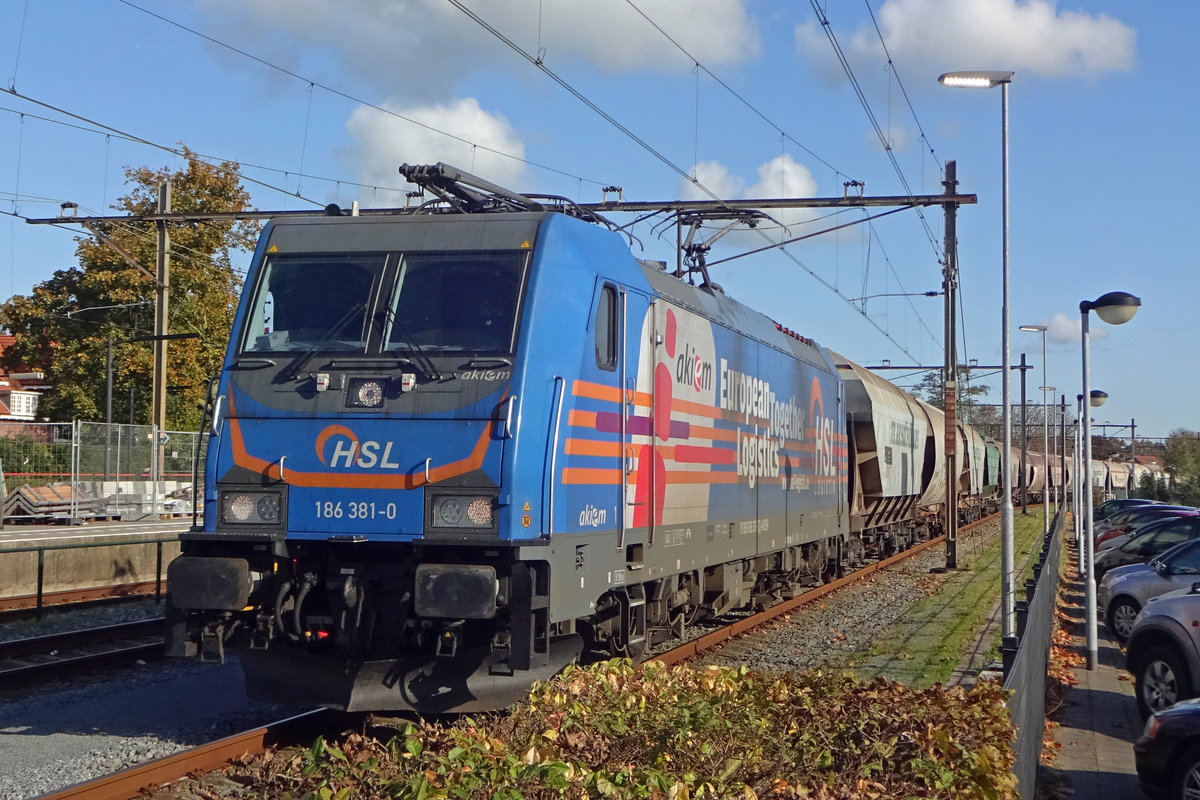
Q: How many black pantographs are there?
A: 2